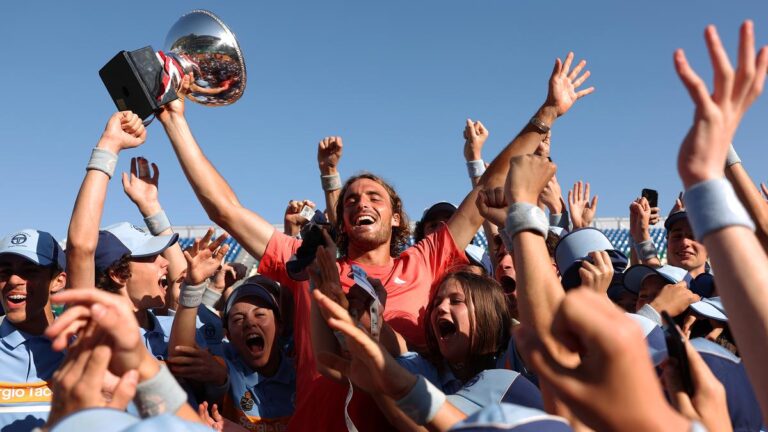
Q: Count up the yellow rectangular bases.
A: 0